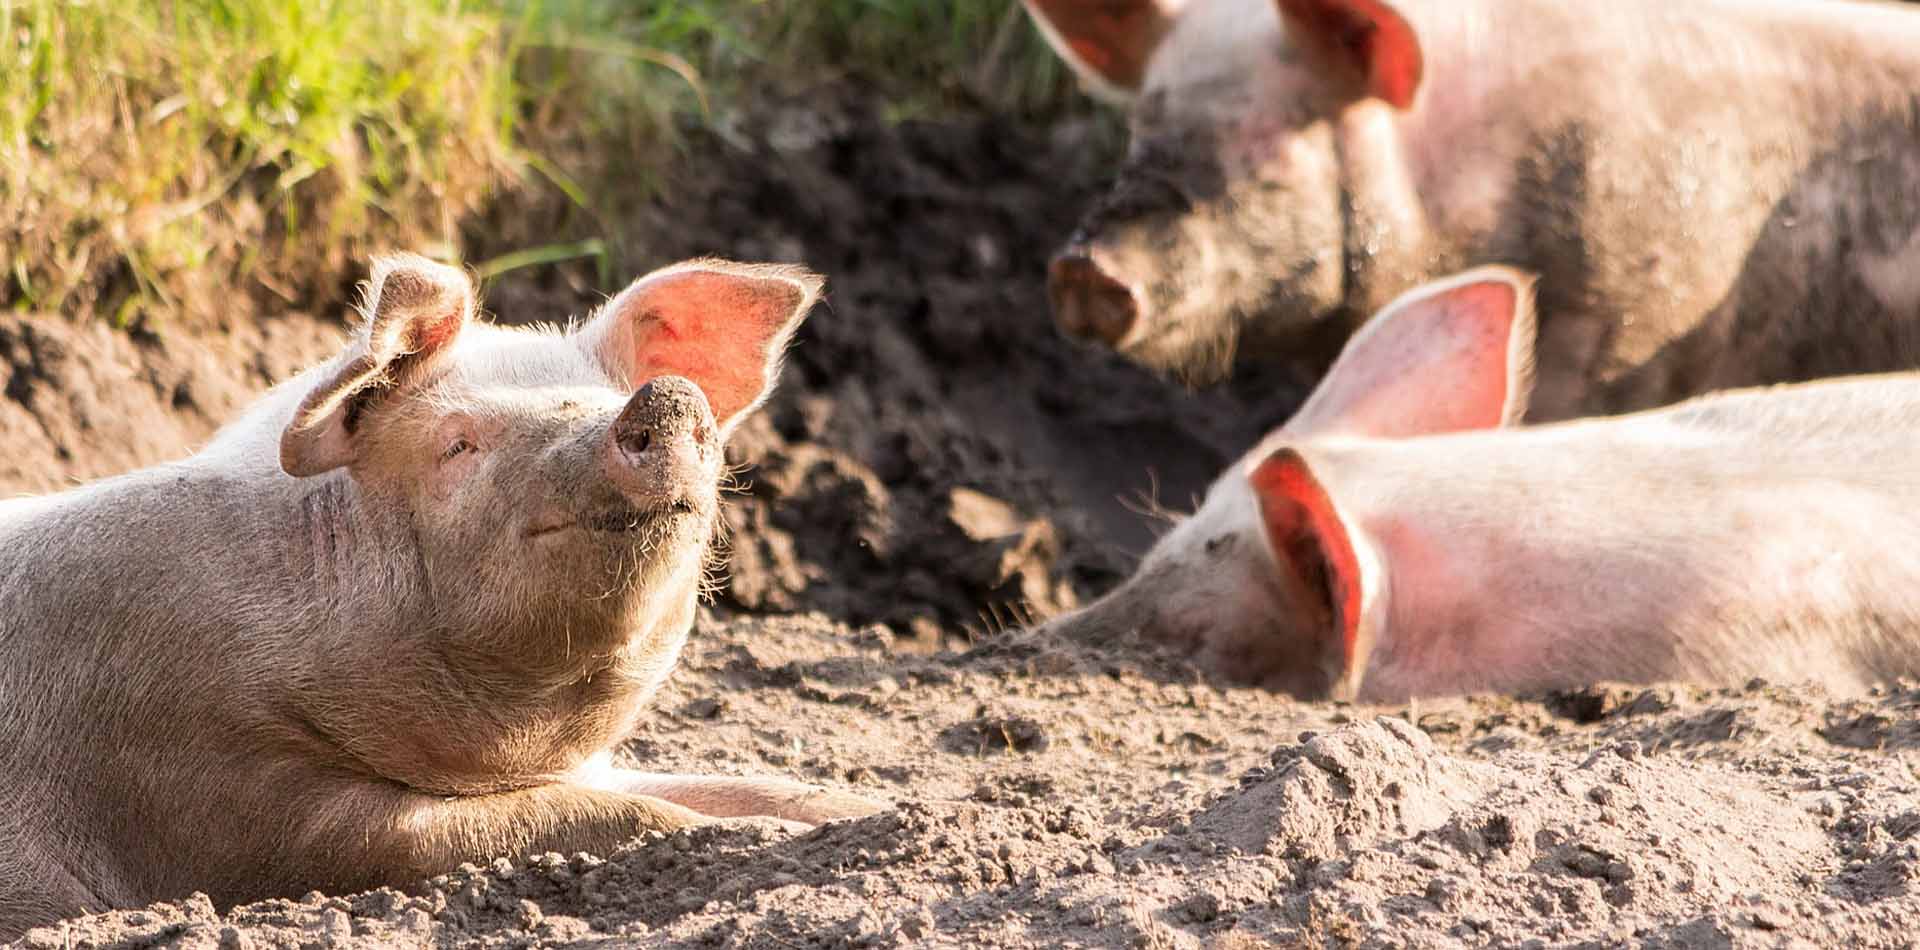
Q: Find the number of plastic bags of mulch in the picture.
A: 0